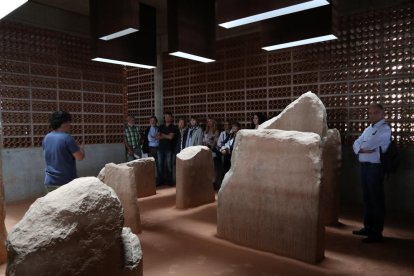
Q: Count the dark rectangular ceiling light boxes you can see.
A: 5